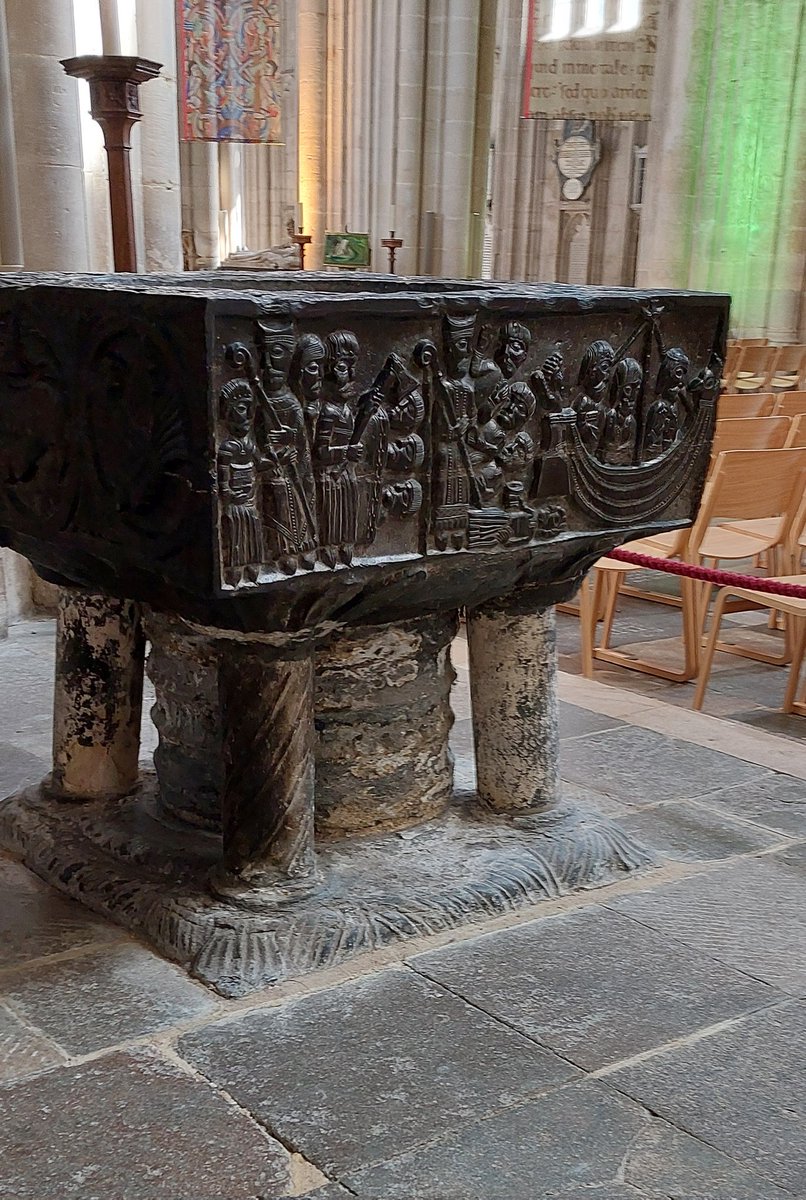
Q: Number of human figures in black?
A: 15